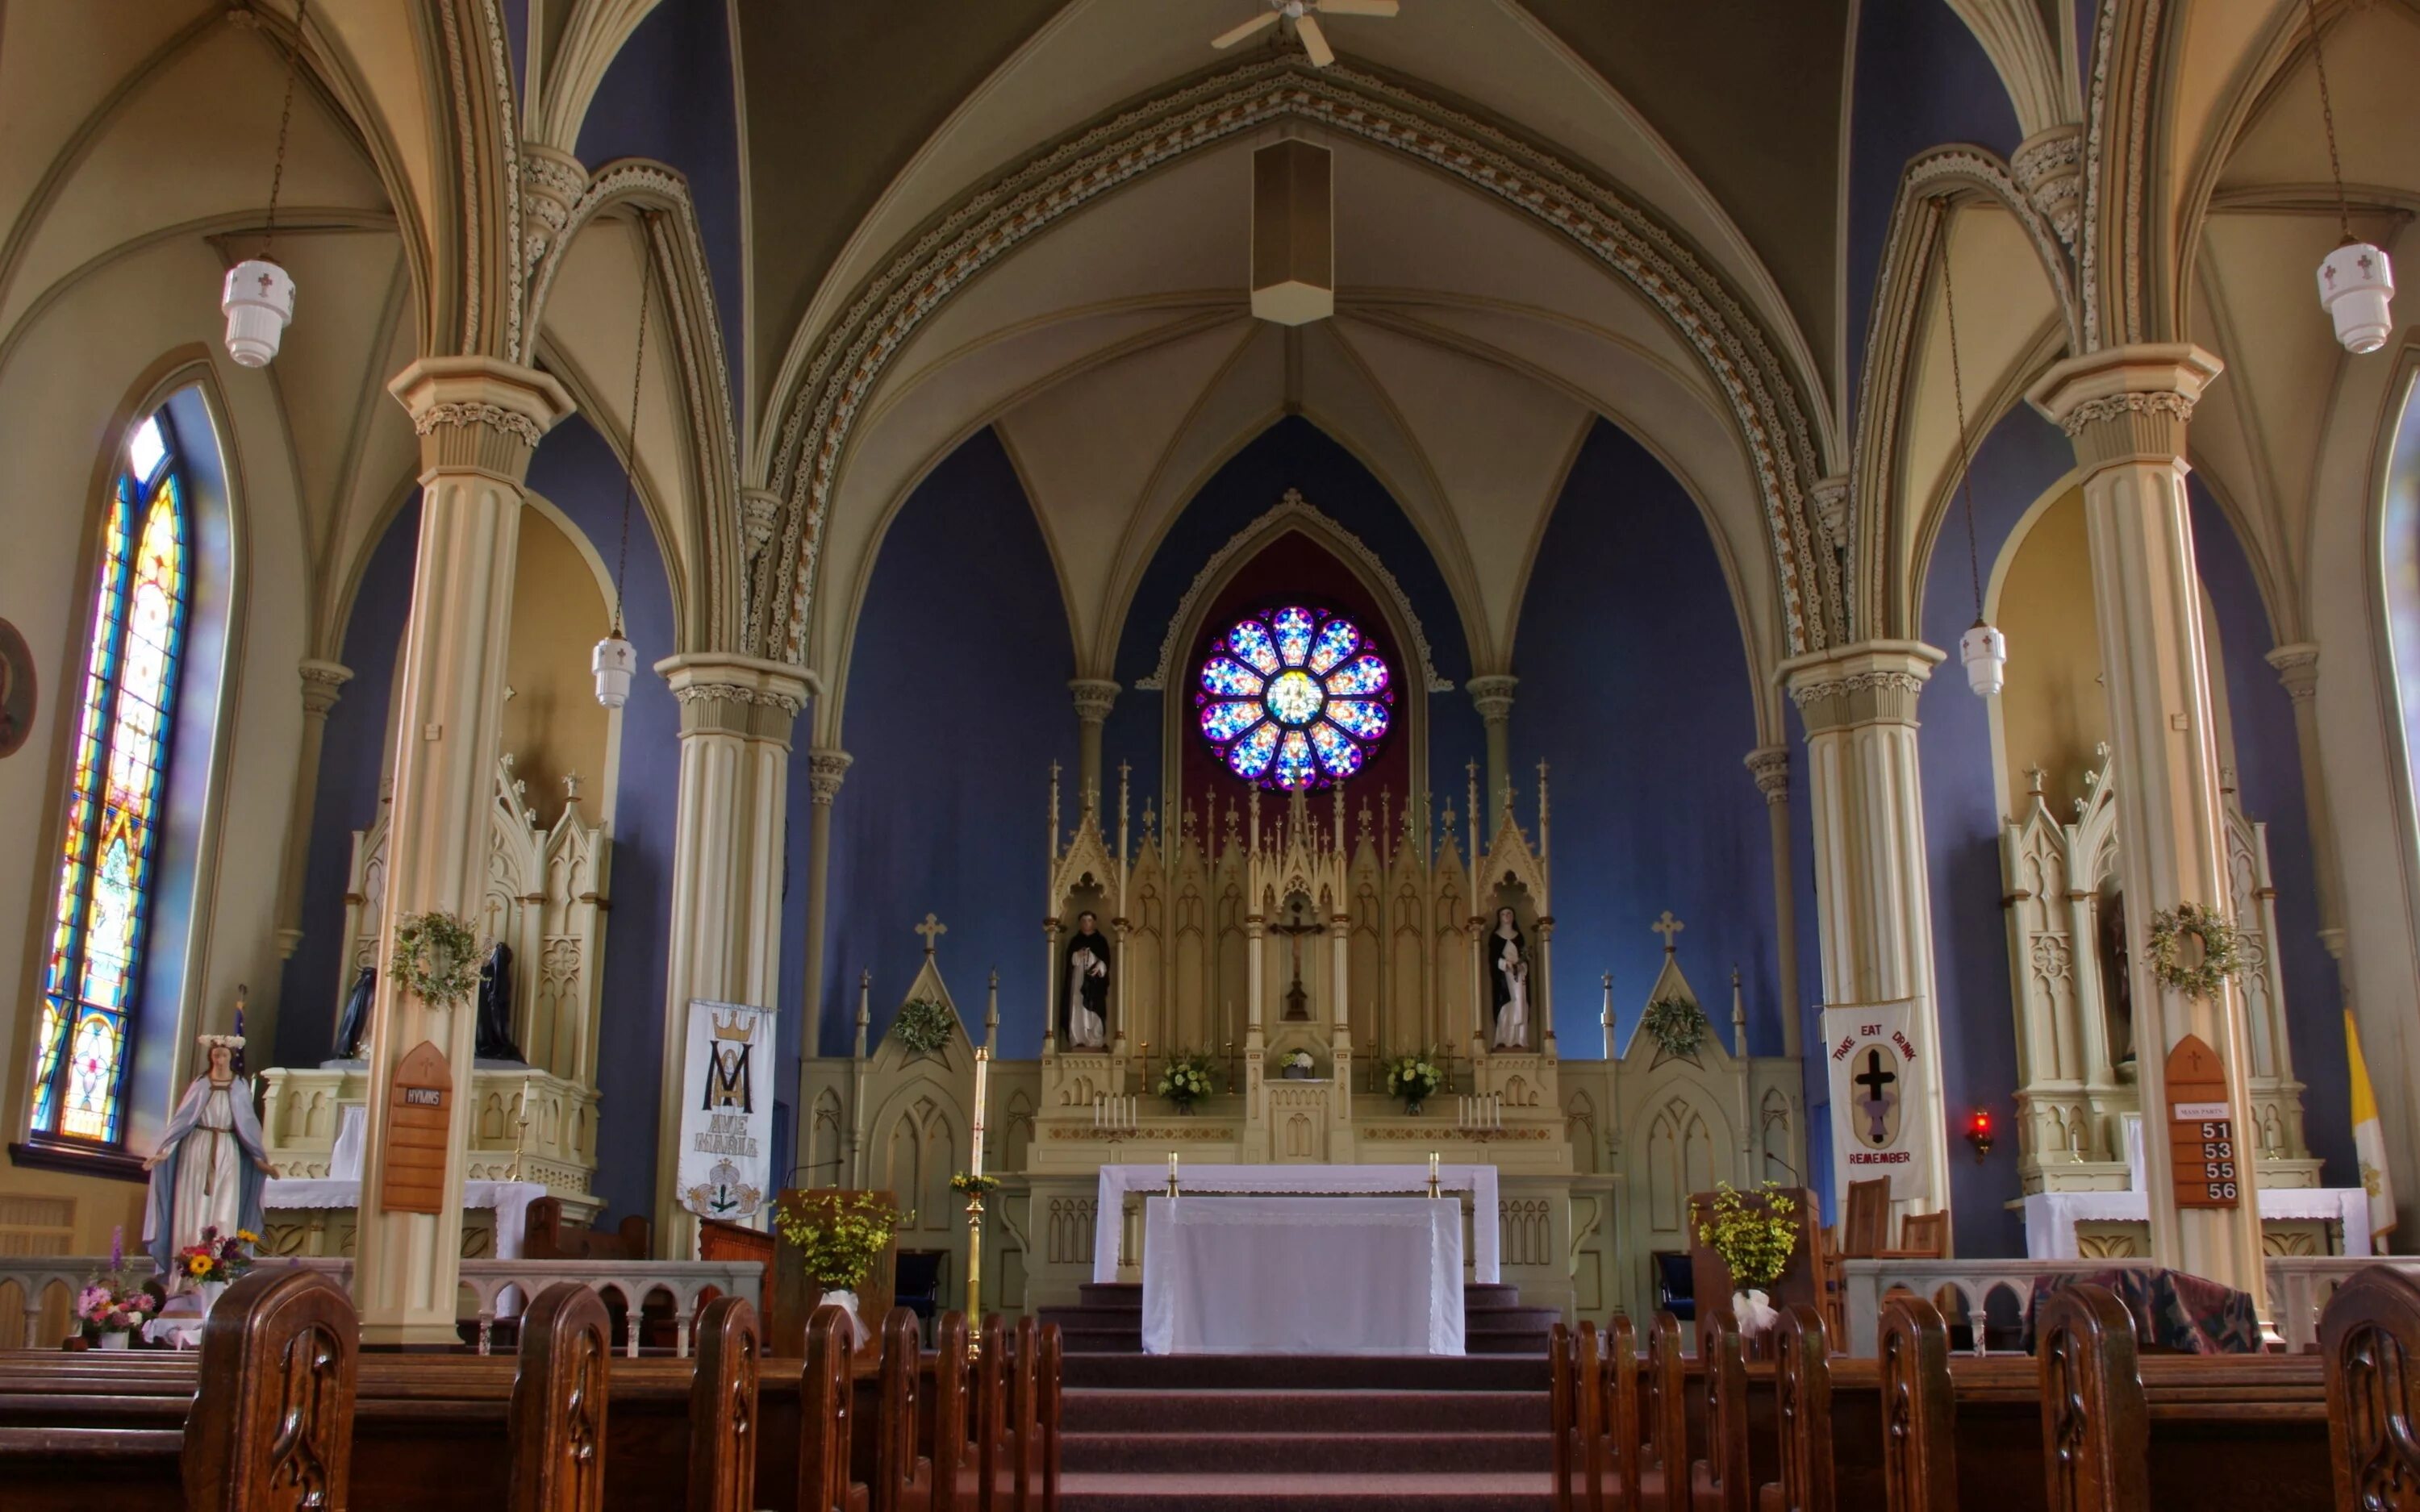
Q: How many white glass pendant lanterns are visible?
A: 4